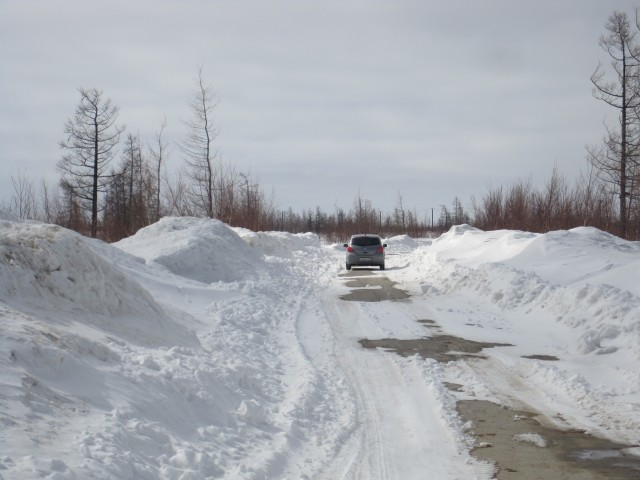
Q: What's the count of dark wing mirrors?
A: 2